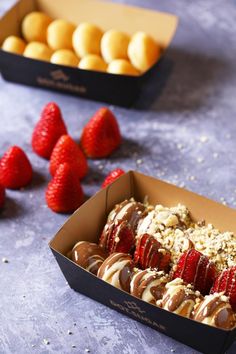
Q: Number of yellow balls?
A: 10